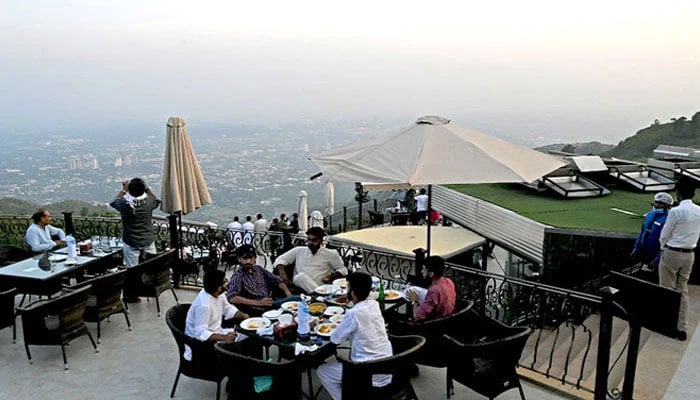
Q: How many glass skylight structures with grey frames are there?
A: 3